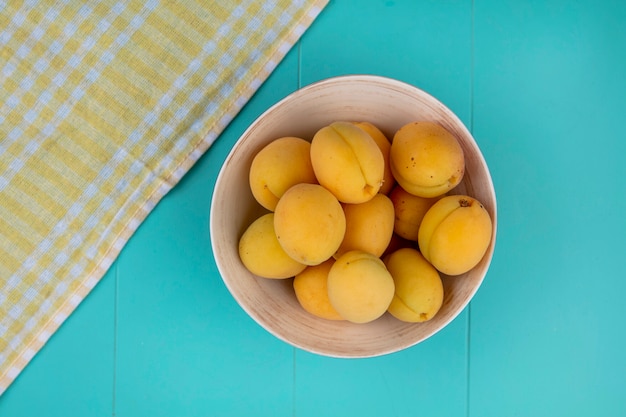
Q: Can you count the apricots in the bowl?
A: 12